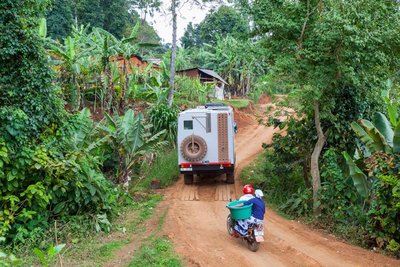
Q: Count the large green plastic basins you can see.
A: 1